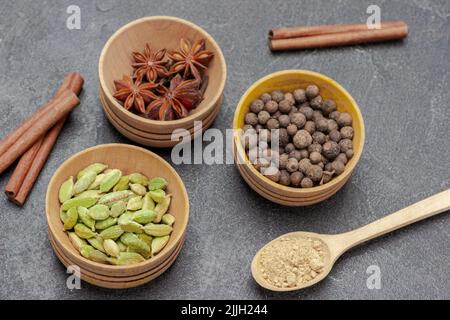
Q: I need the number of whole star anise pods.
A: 4